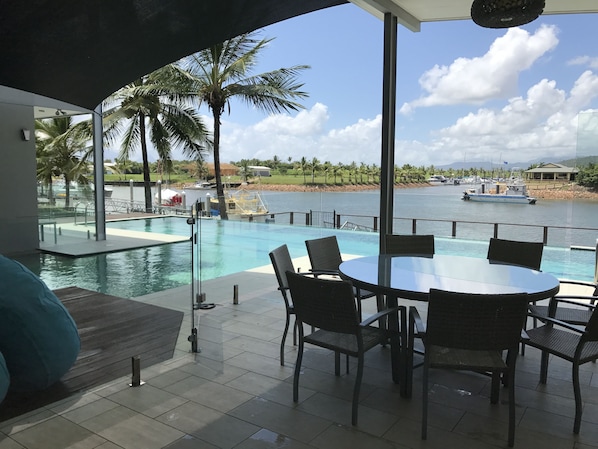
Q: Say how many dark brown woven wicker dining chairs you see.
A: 8